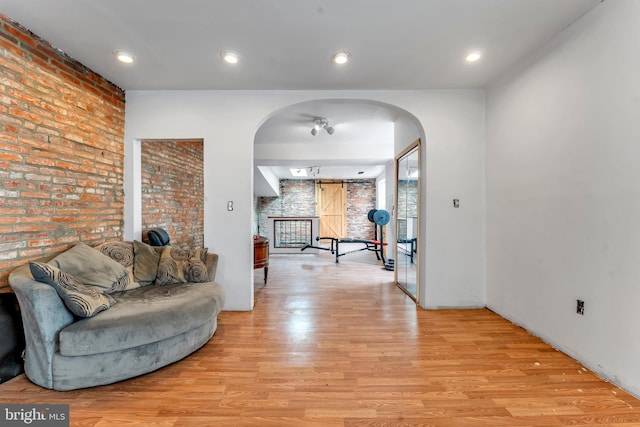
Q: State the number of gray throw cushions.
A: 2